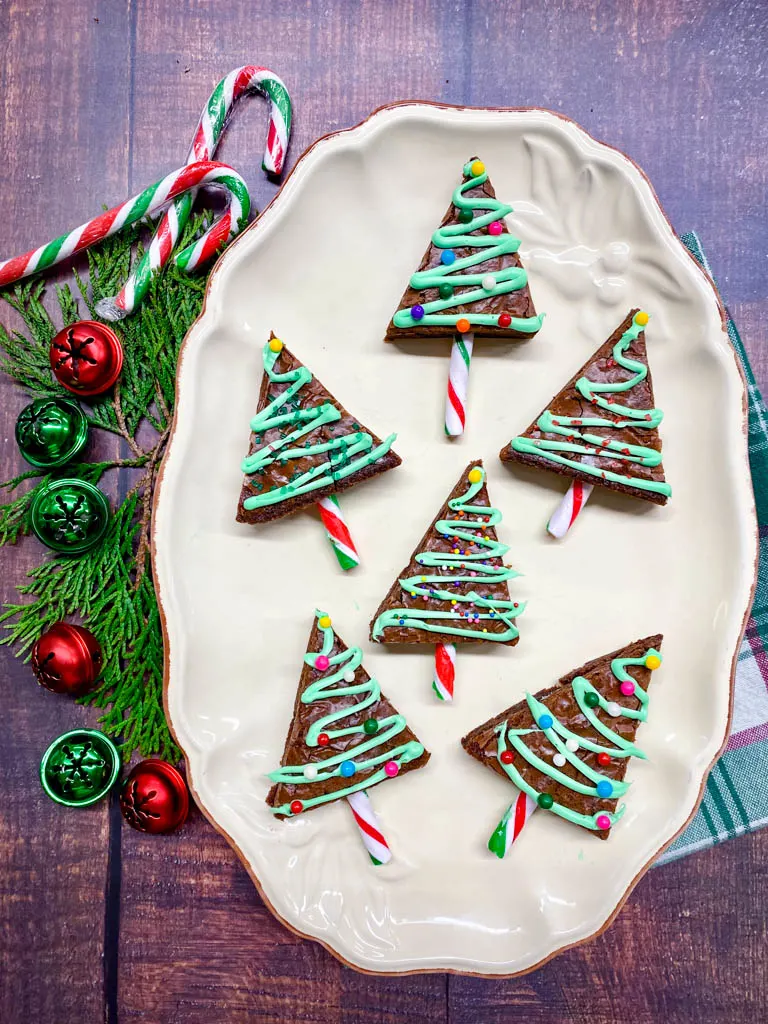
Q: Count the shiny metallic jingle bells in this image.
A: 6